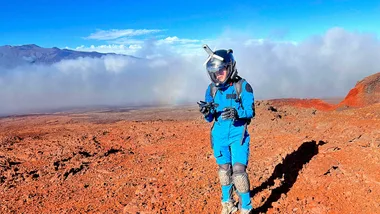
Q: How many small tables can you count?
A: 0